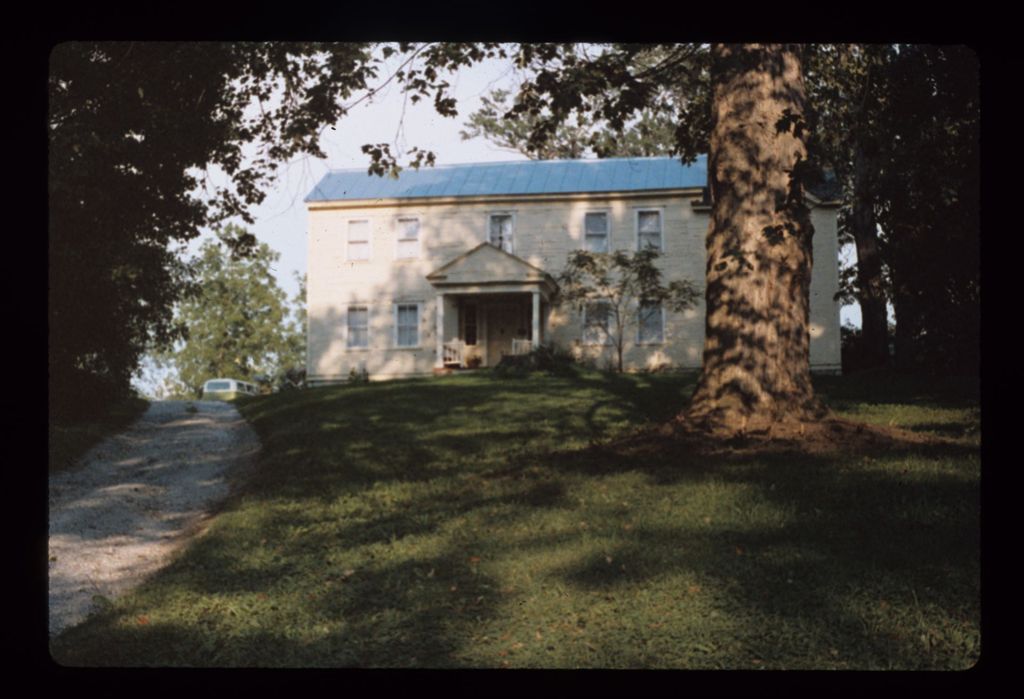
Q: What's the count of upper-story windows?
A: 5